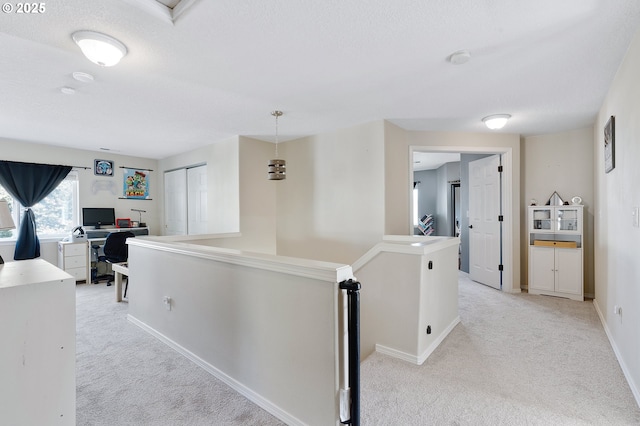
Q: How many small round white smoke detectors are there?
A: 3